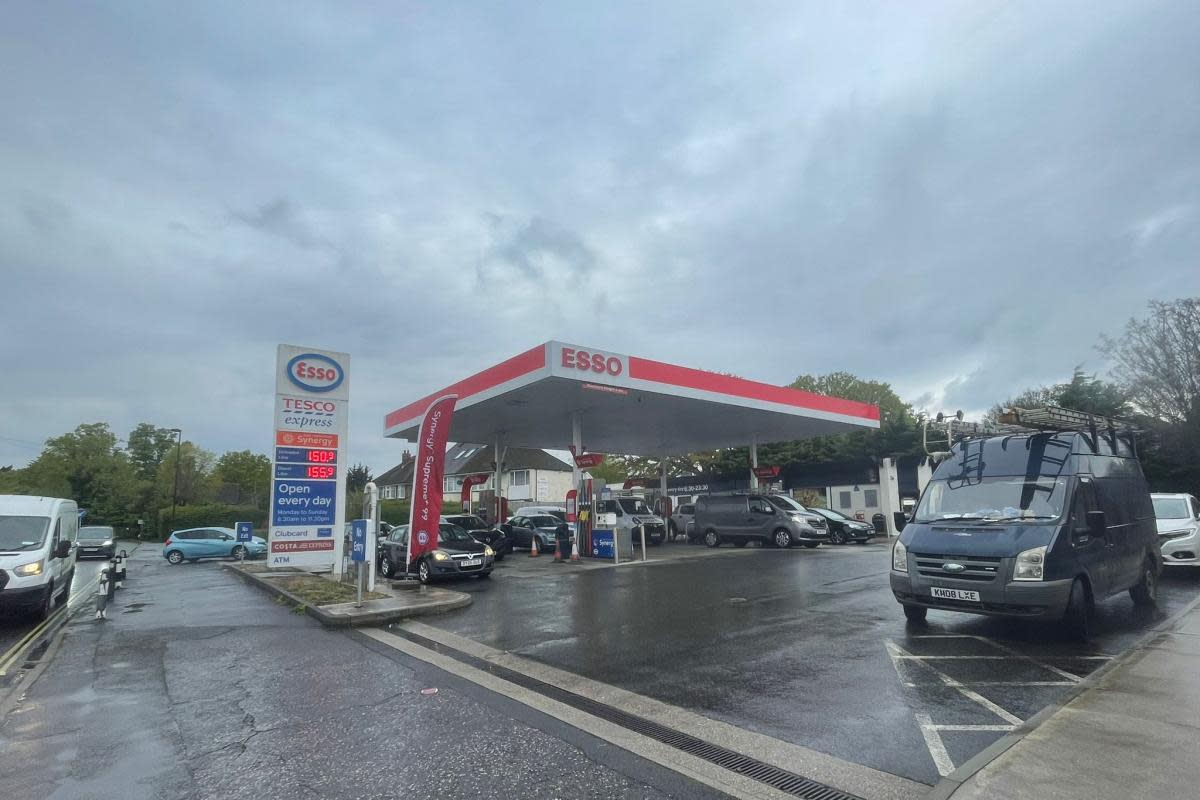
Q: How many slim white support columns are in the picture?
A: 4